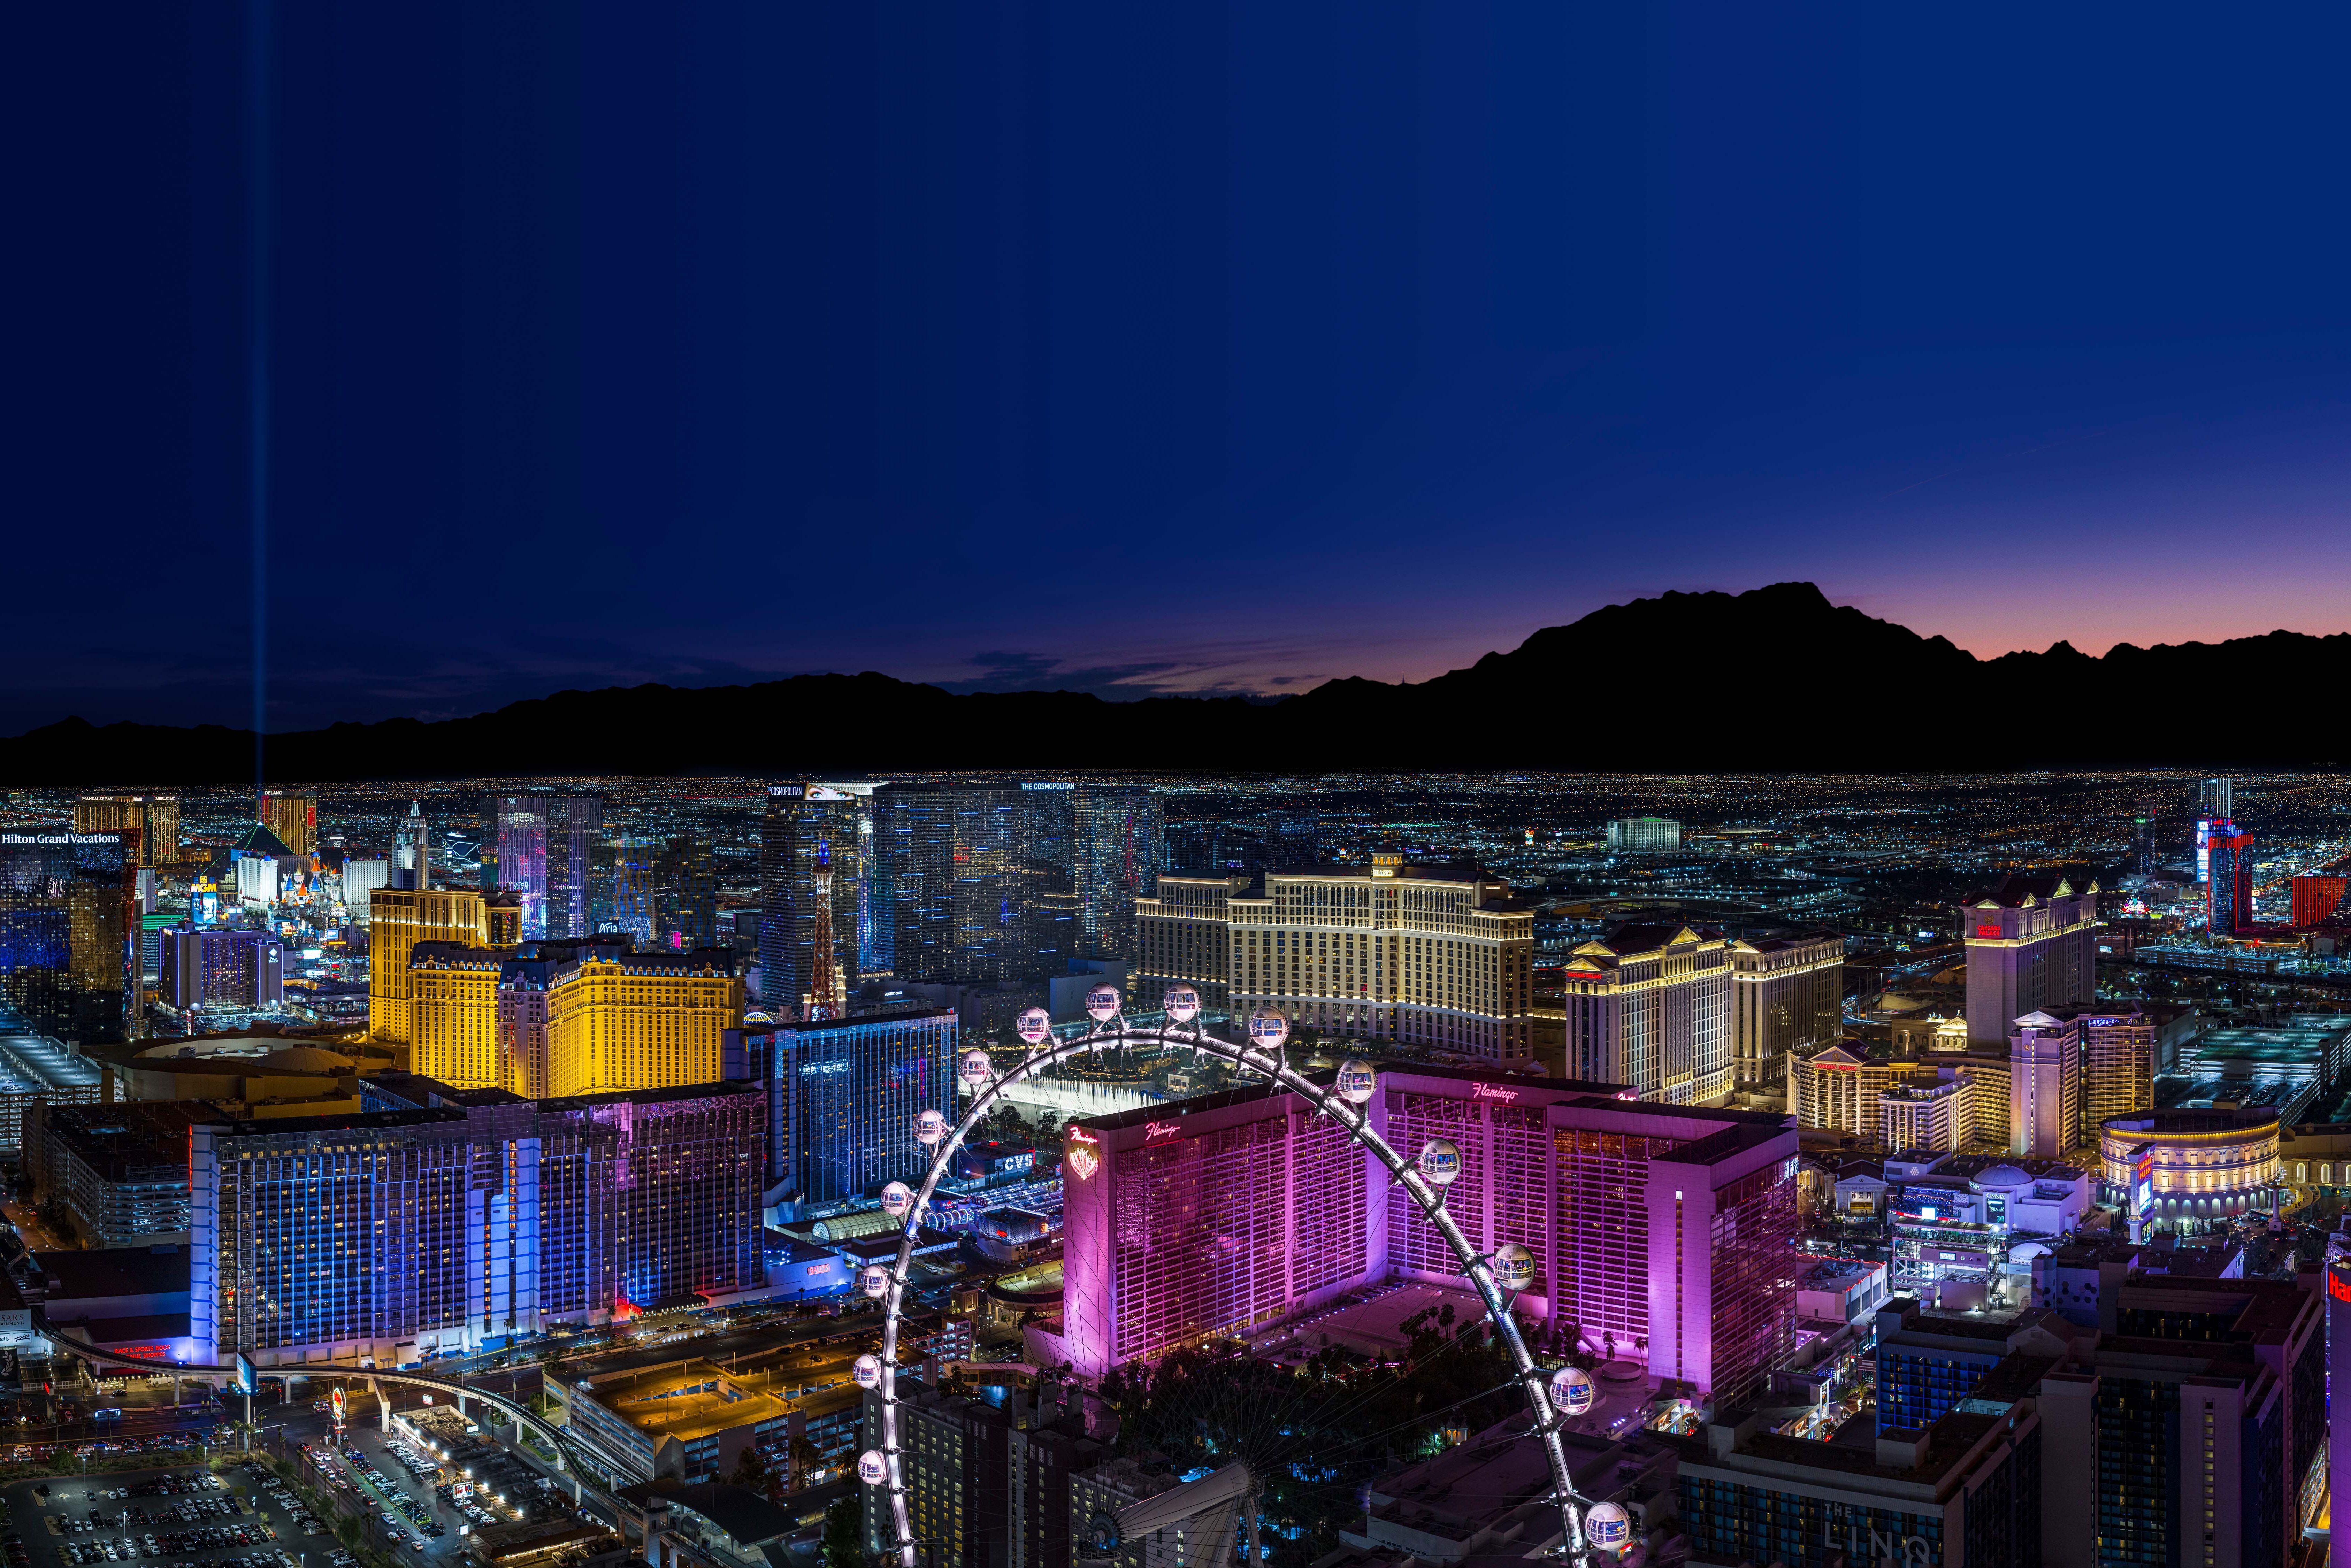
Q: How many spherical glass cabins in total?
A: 15